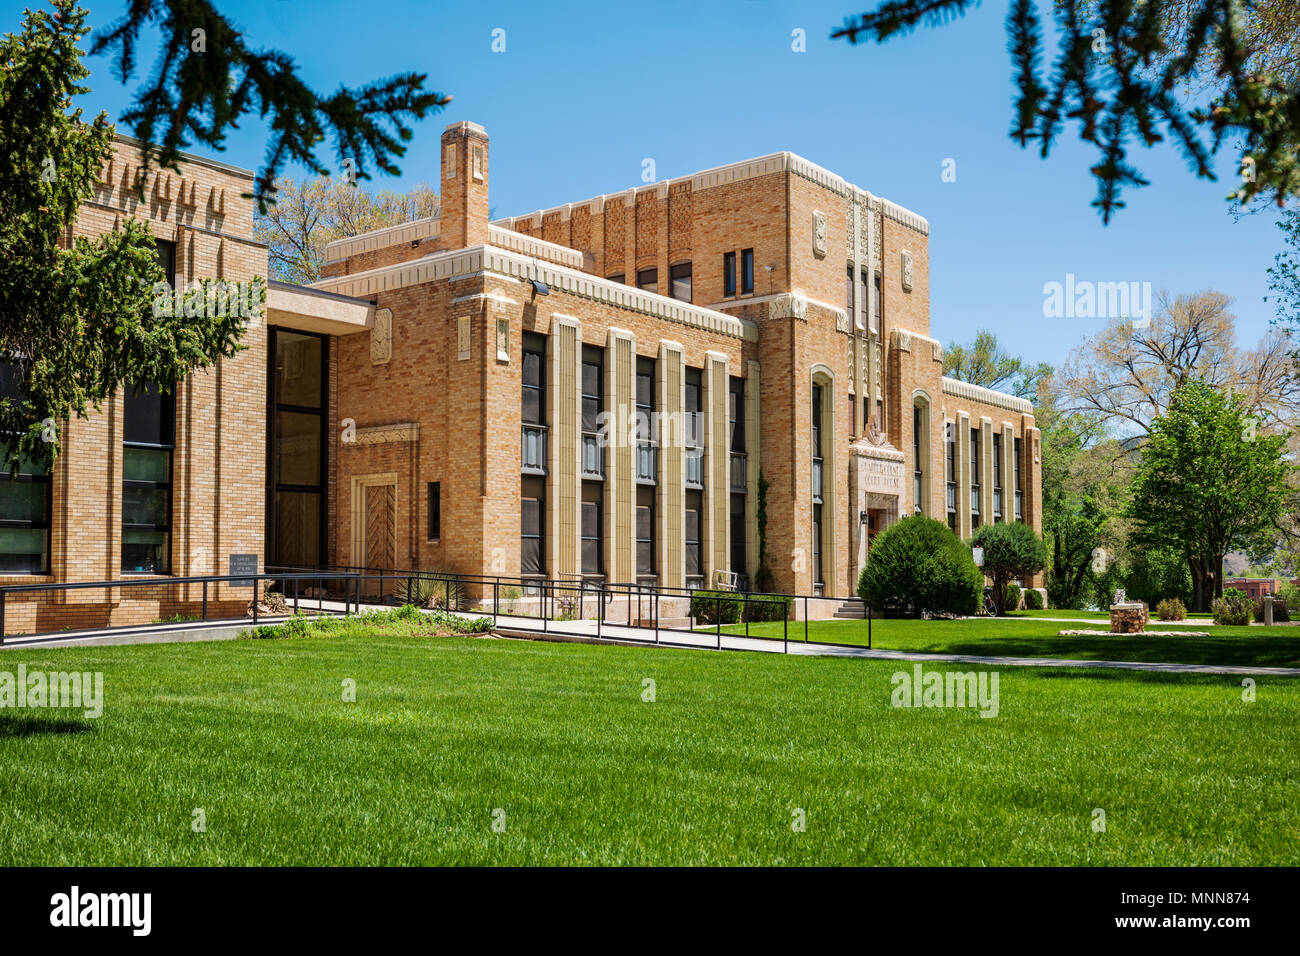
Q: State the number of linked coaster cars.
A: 0